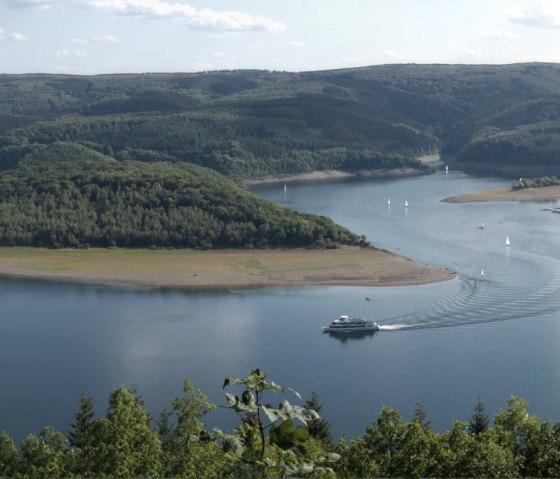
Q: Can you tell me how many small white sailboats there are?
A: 7